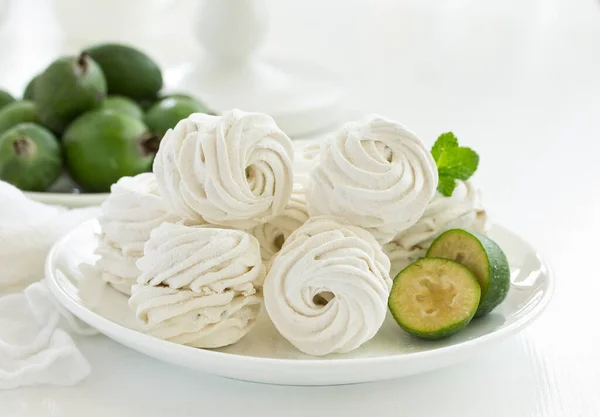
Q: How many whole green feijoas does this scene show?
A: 9